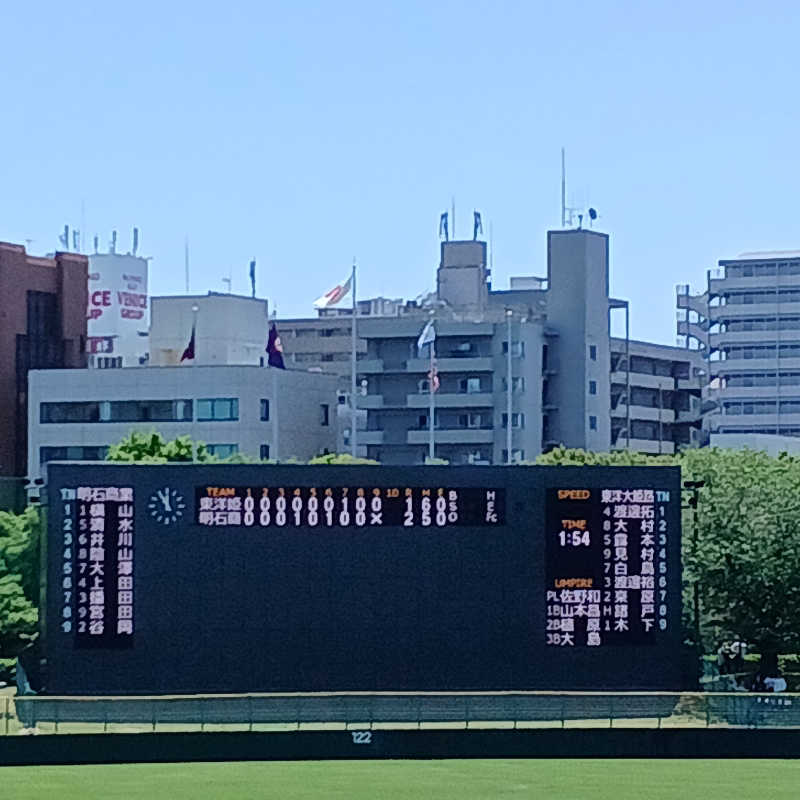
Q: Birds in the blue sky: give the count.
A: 0